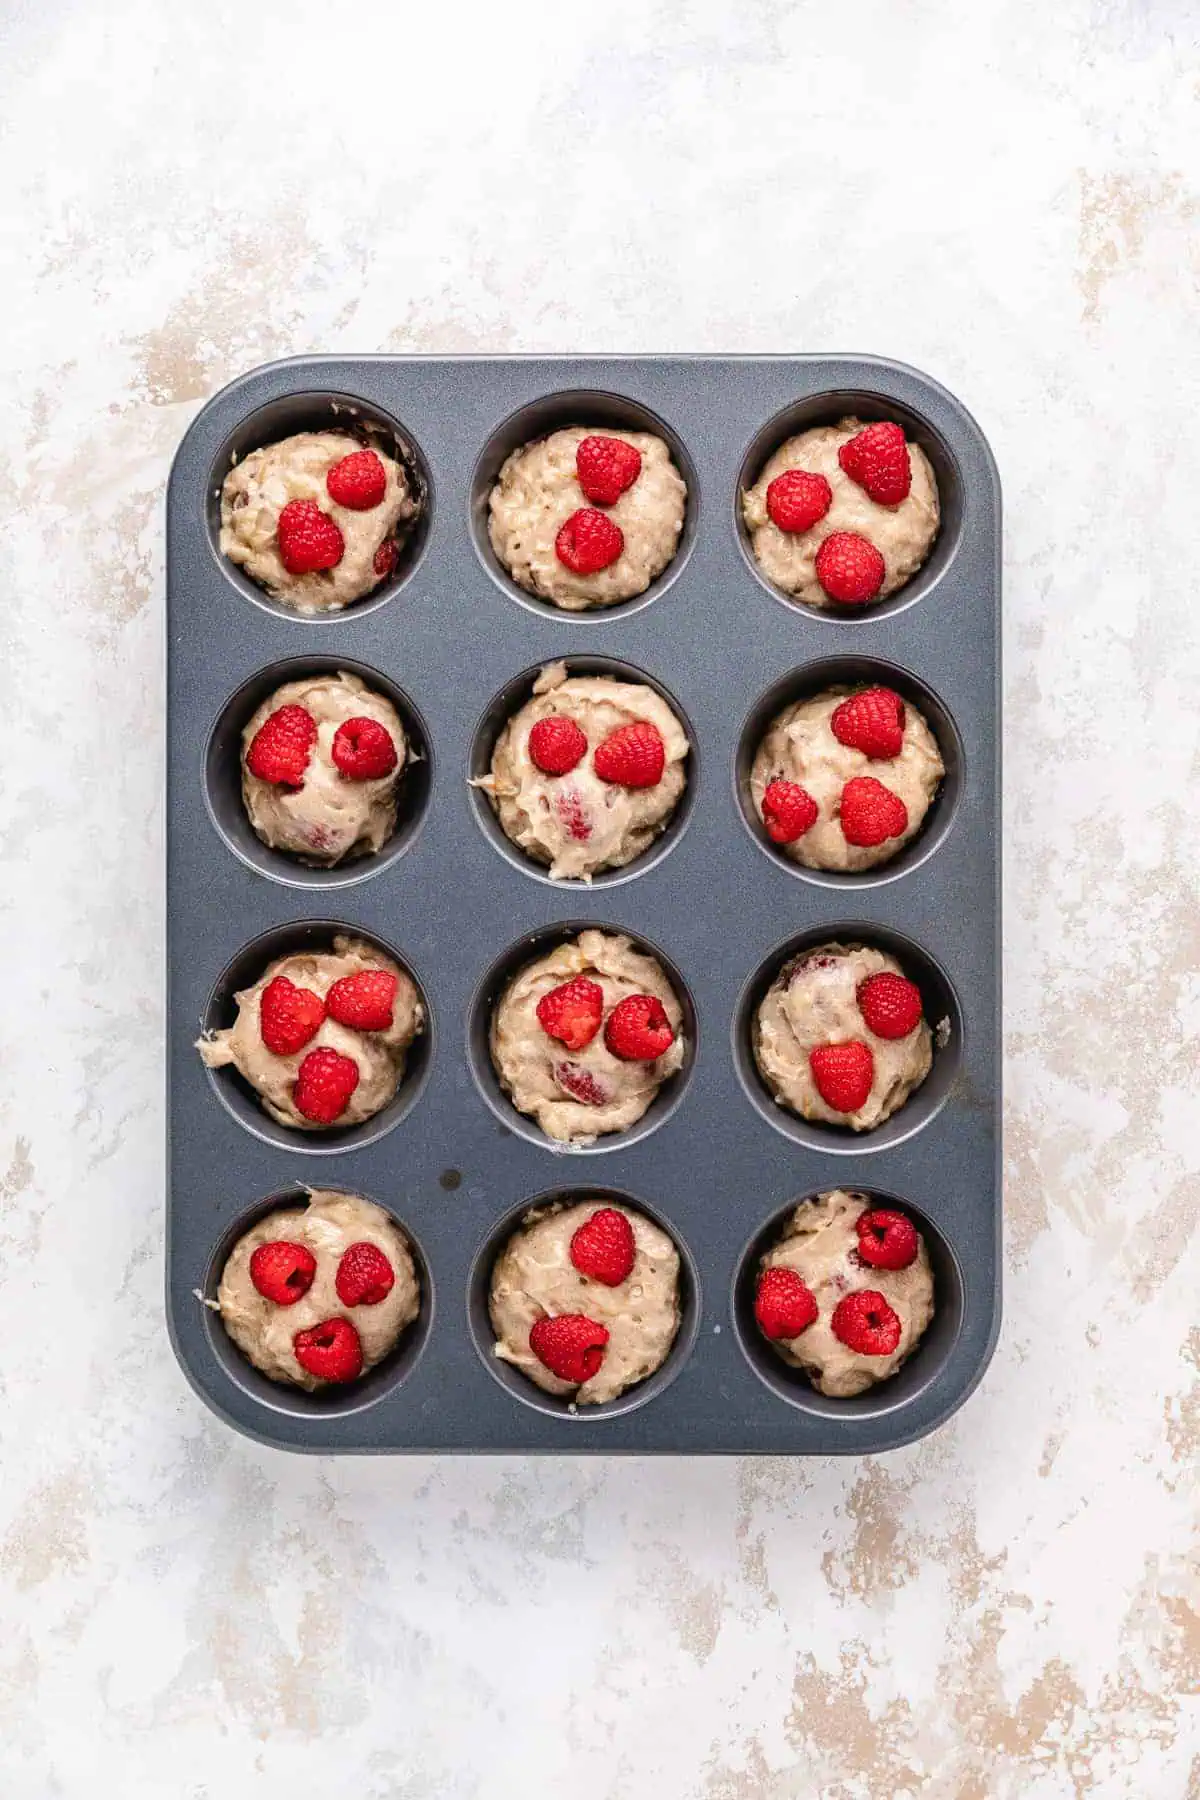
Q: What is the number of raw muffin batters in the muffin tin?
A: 12